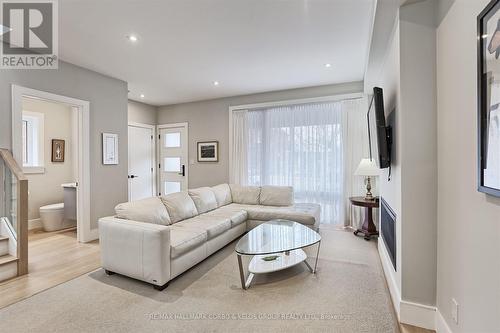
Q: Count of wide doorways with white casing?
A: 1